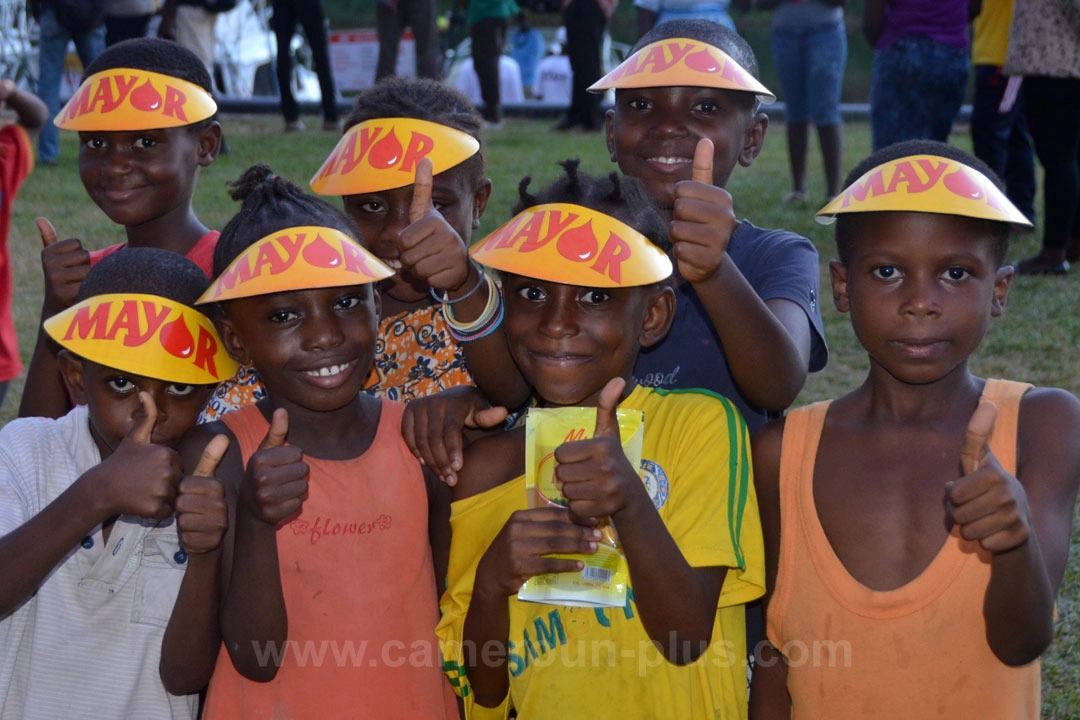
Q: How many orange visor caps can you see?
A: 7